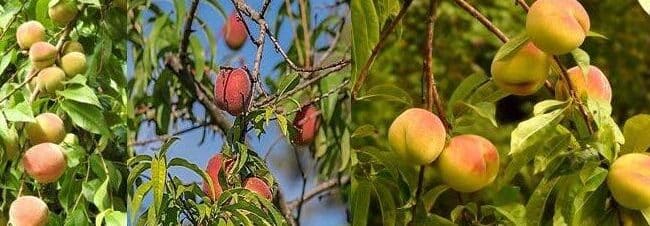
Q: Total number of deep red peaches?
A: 5